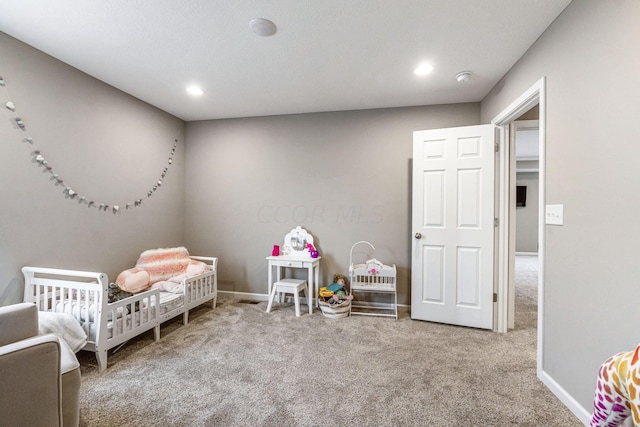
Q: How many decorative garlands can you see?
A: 1